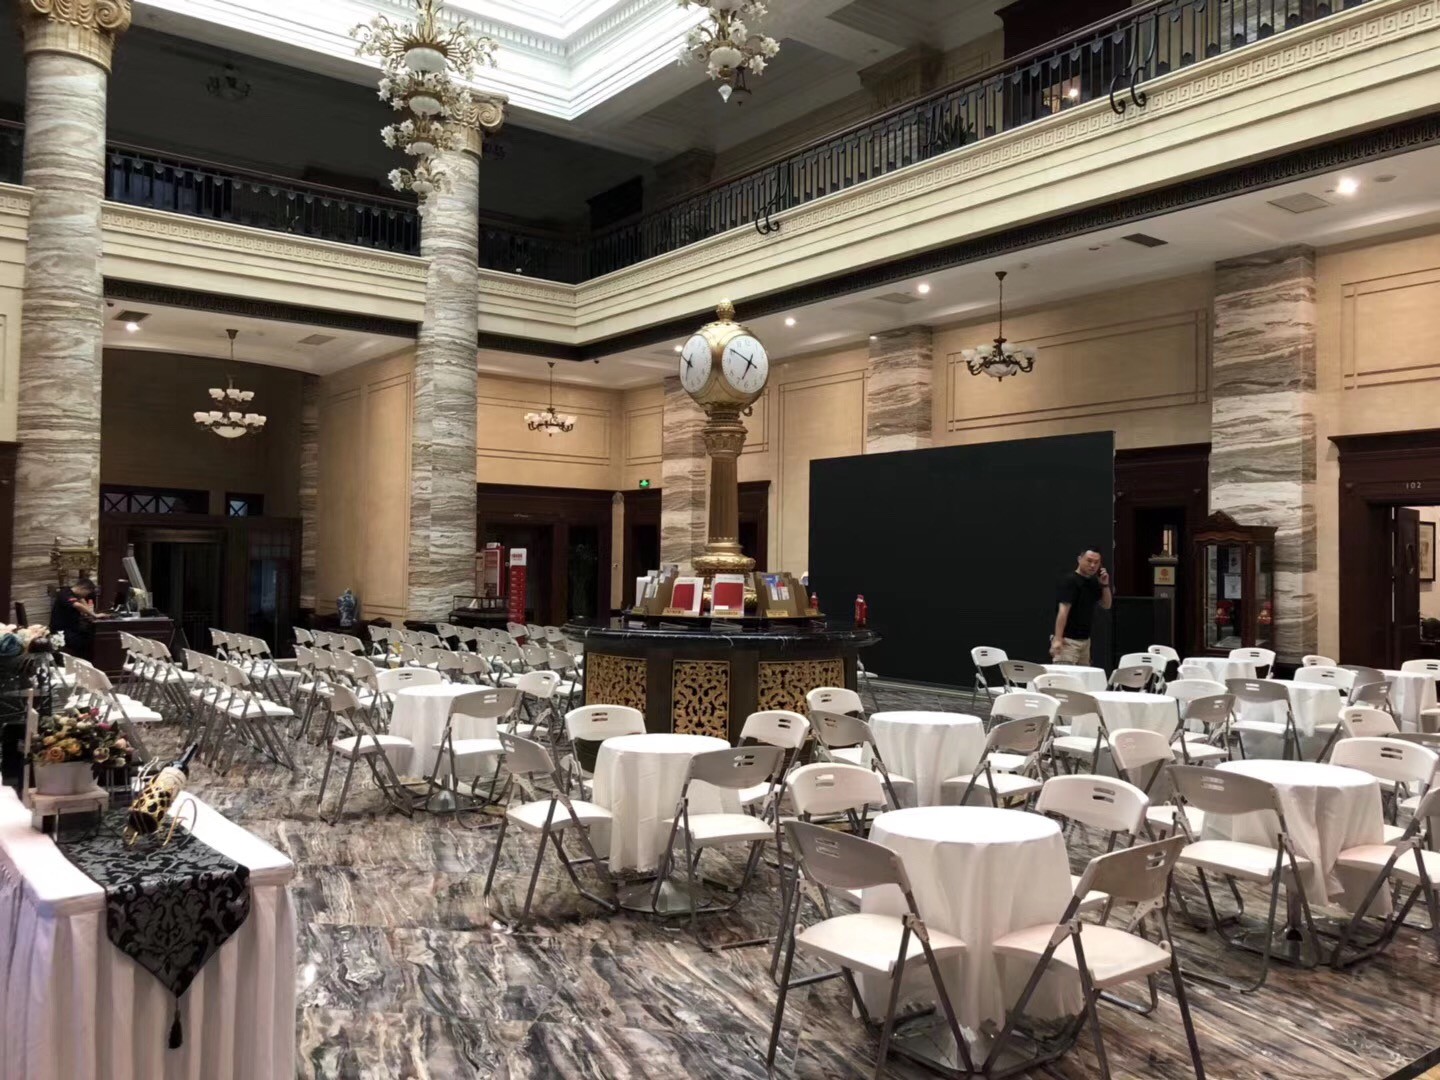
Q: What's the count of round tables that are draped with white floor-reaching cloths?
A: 10